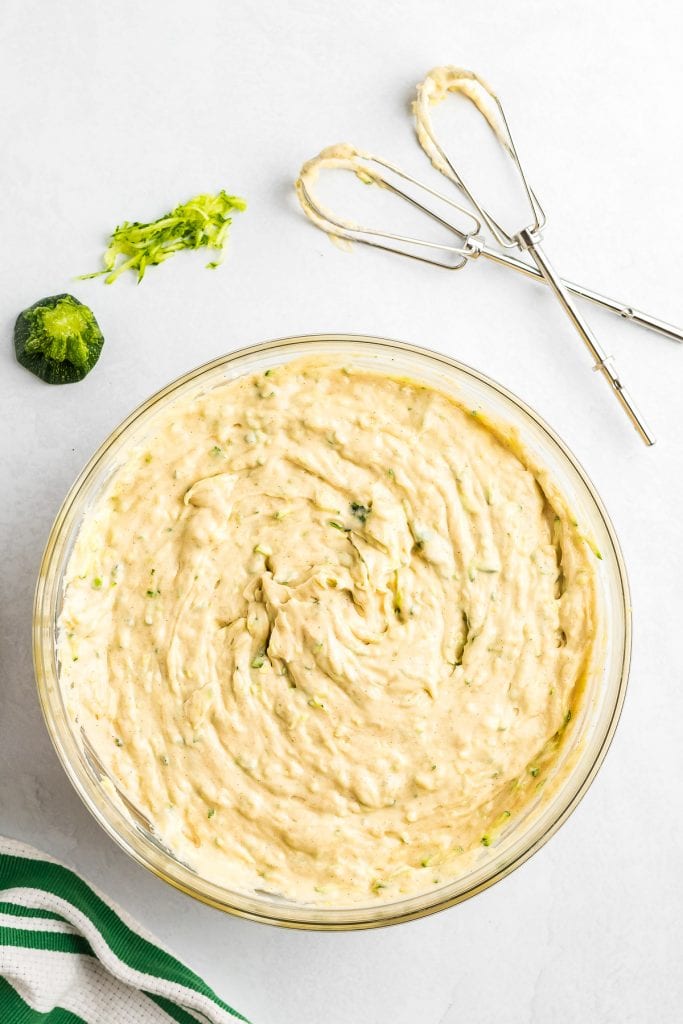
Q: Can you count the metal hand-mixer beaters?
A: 2